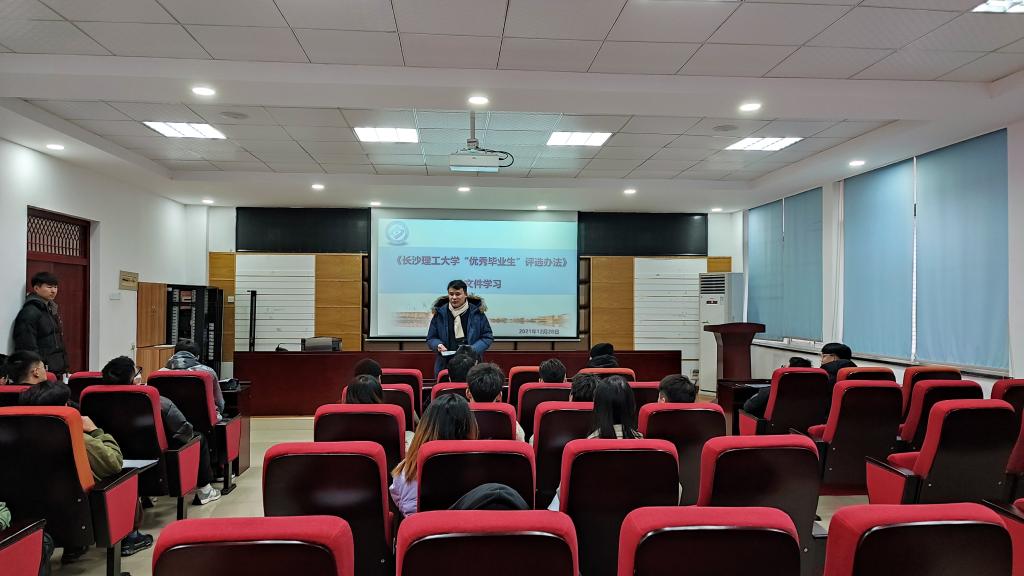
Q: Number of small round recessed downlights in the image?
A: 12